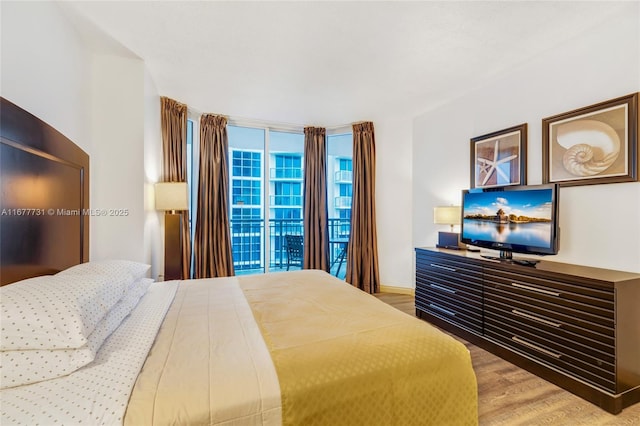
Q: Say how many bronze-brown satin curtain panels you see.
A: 4